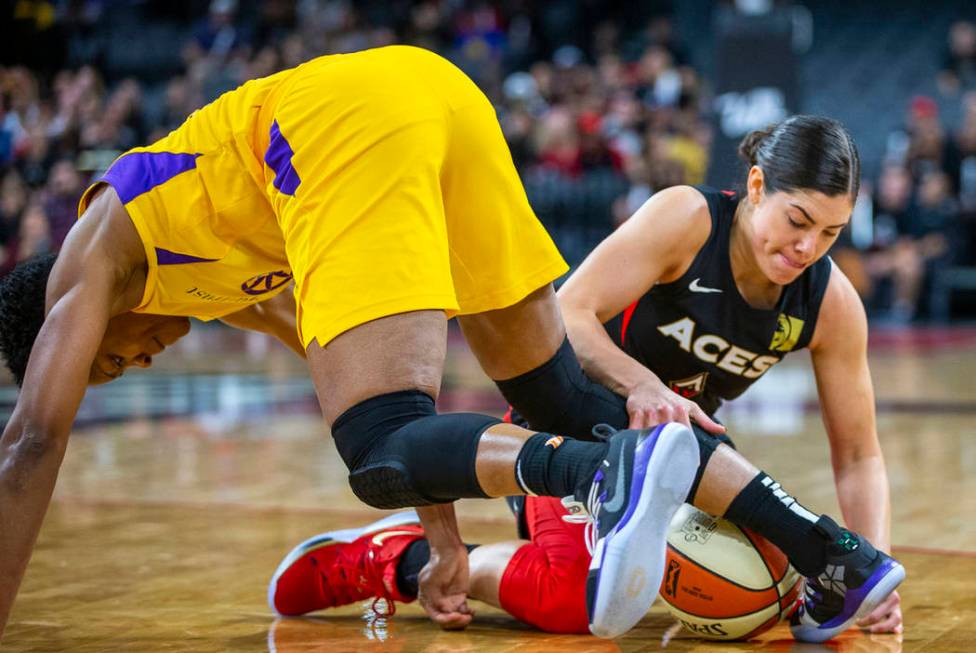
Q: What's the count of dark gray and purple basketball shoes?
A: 2